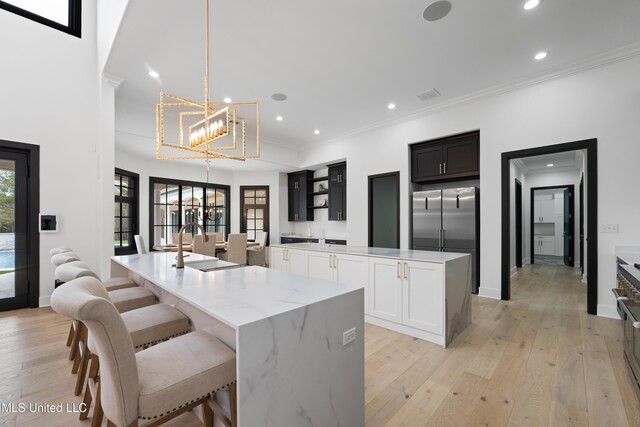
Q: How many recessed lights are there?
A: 8